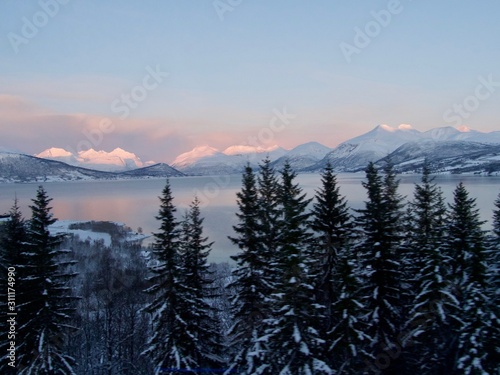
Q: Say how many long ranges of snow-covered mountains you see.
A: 1